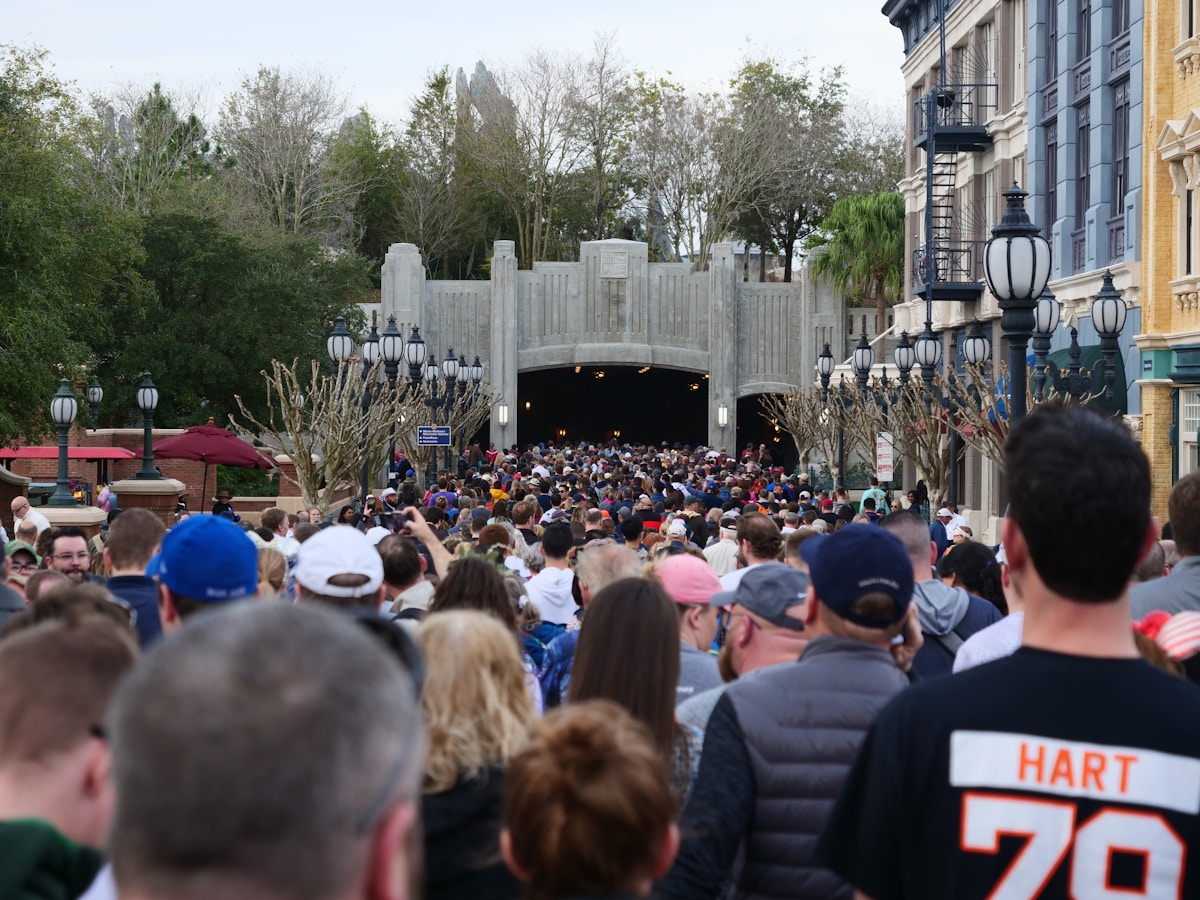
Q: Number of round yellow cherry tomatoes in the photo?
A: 0